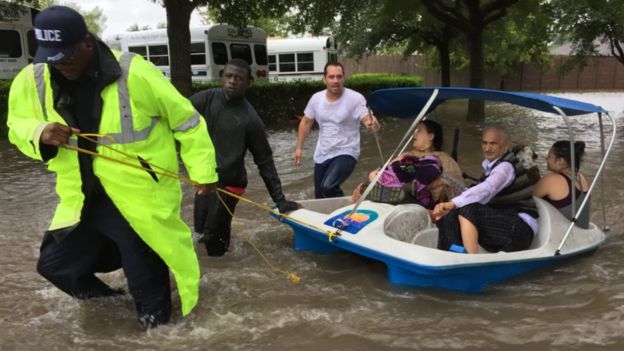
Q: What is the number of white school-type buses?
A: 3